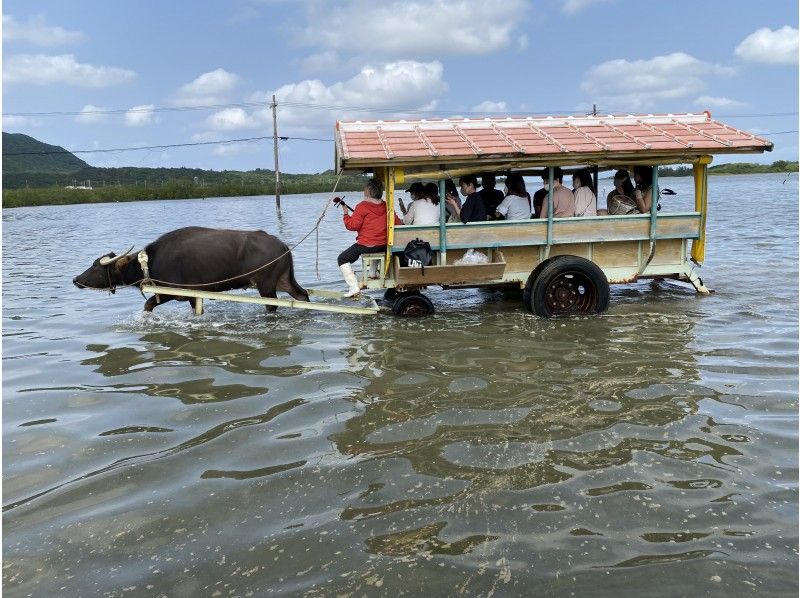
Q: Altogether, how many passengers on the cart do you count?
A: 11